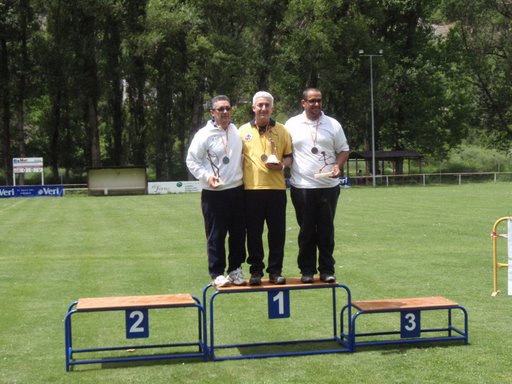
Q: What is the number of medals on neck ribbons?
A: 3